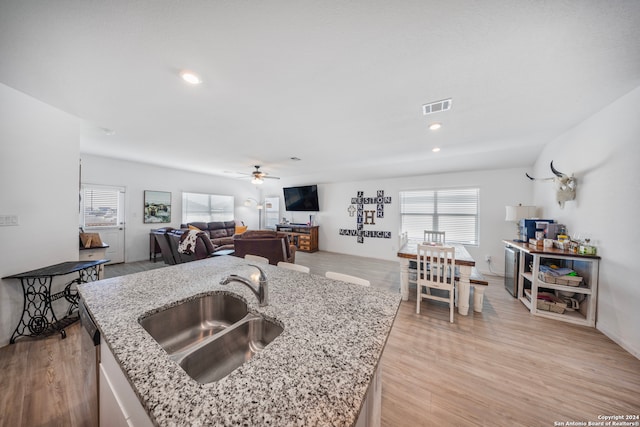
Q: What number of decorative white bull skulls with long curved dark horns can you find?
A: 1